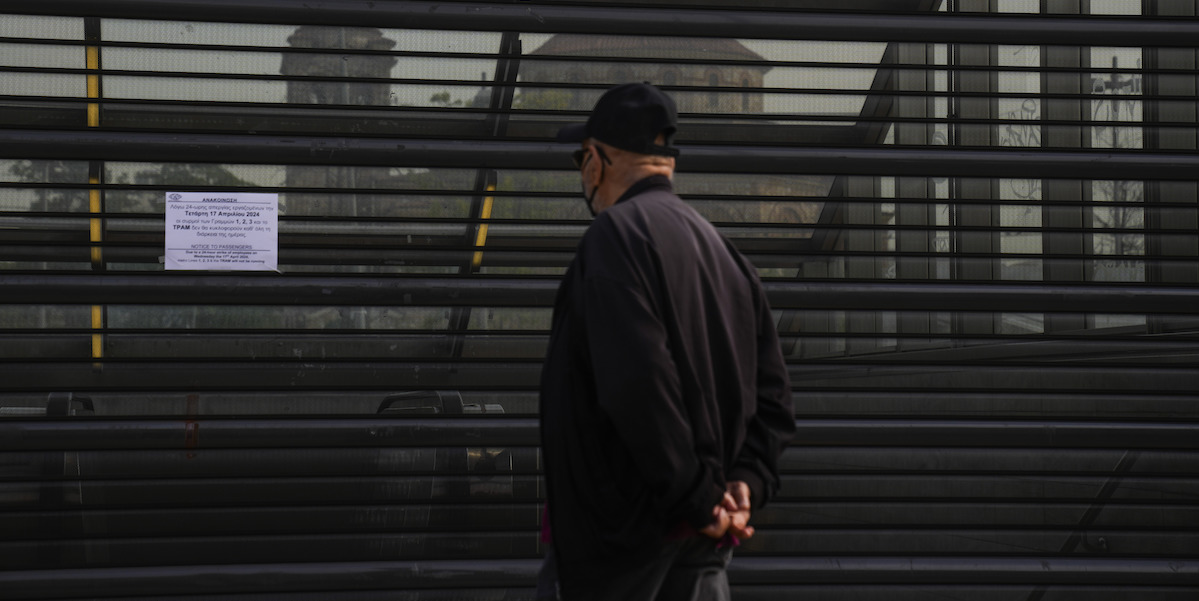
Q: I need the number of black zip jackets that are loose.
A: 1